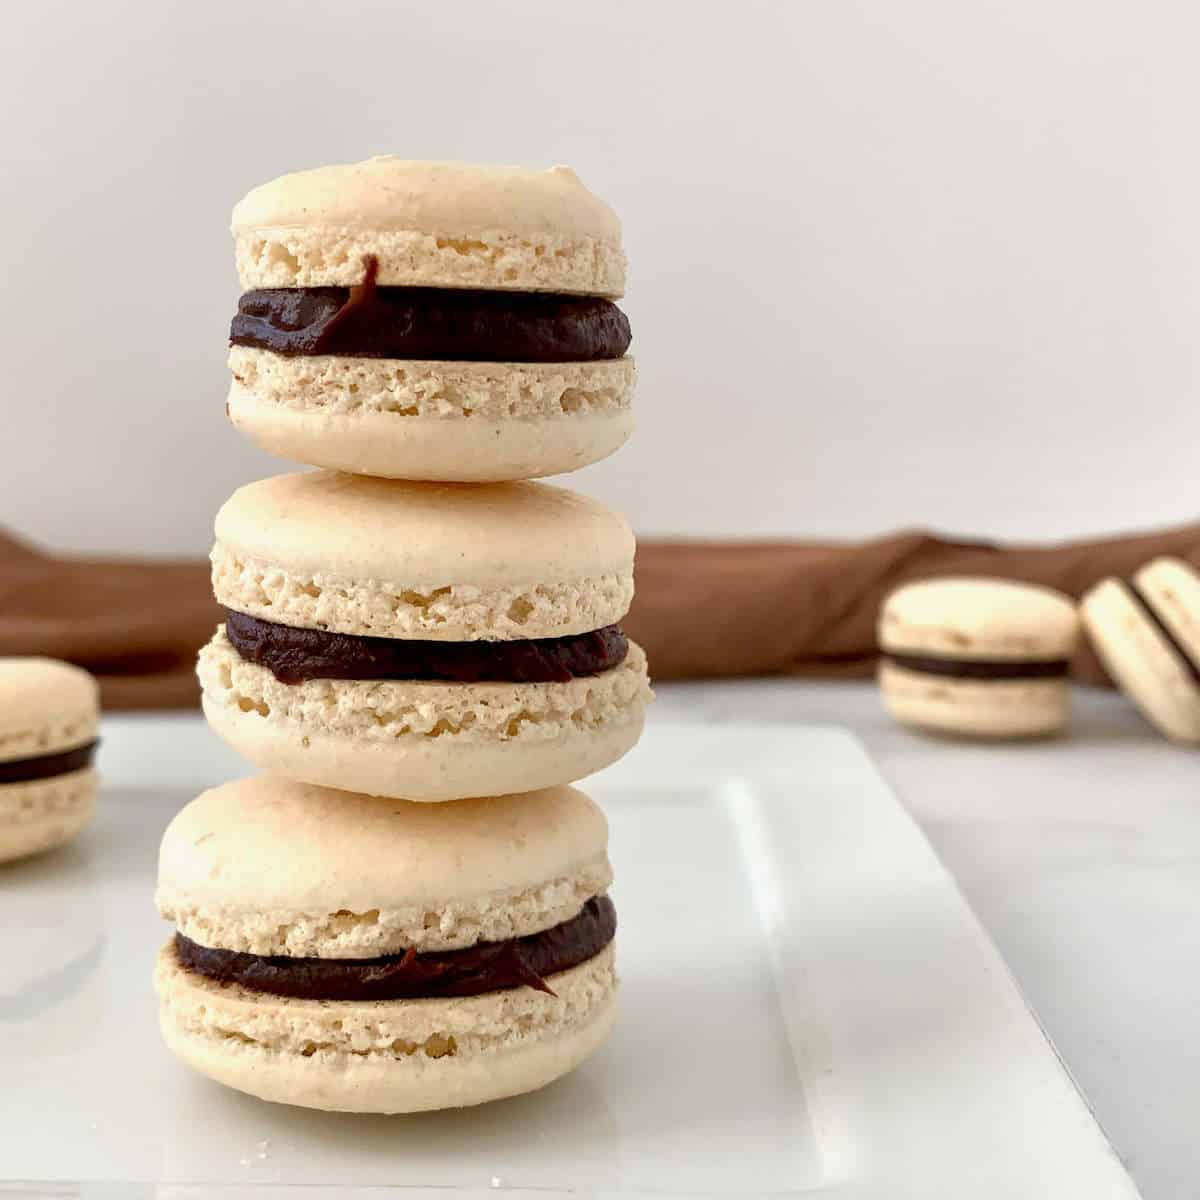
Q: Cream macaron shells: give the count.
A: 12